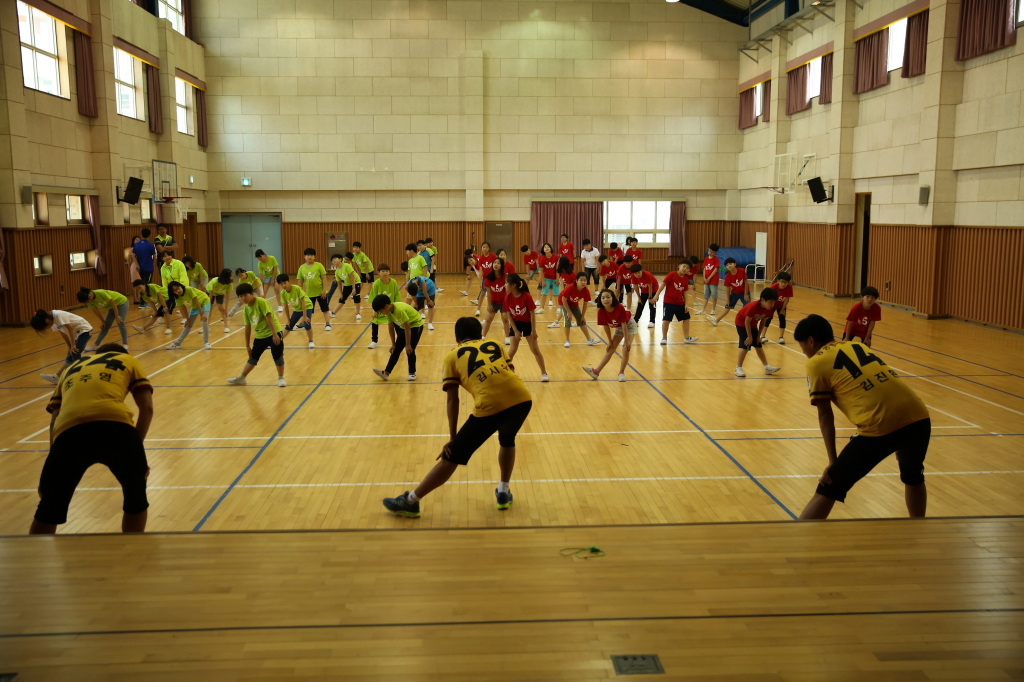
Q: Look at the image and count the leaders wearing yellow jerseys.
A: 3